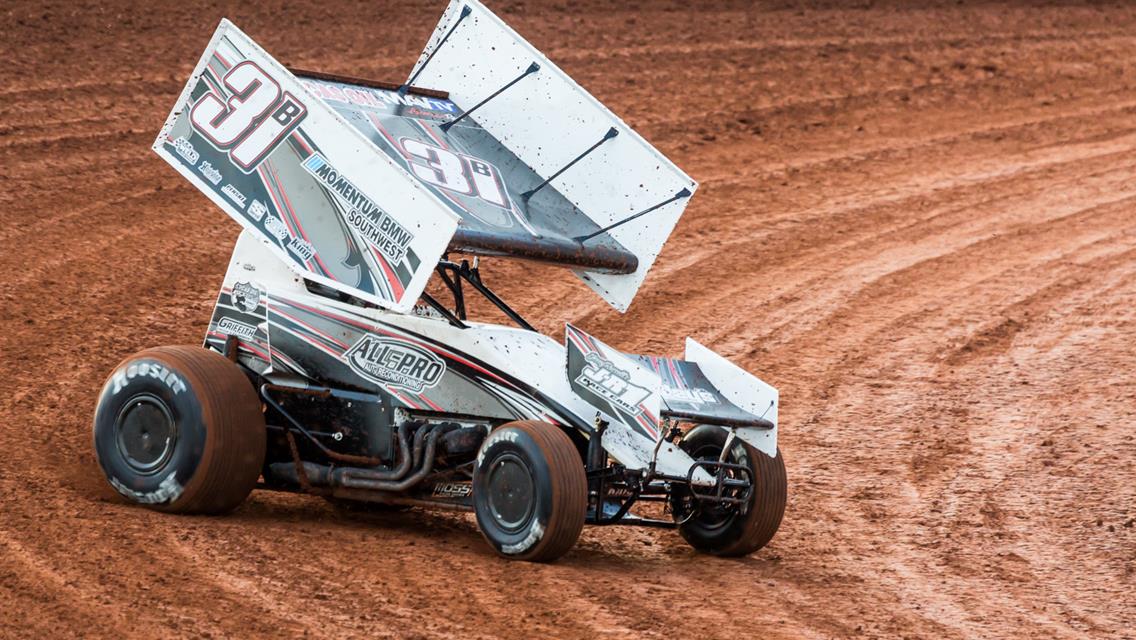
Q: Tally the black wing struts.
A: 4